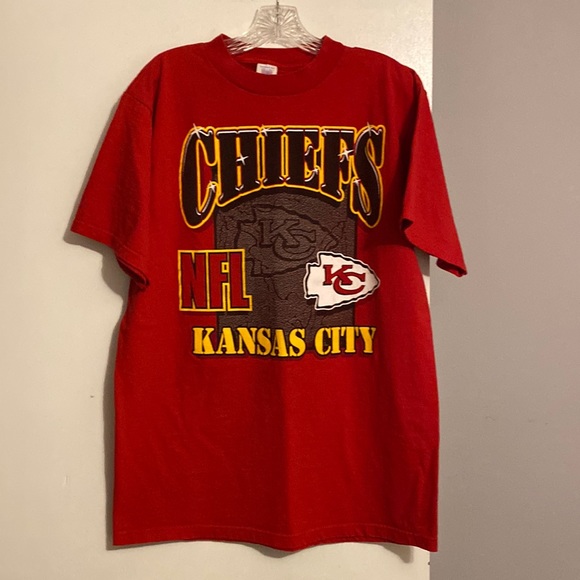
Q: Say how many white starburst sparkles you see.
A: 9